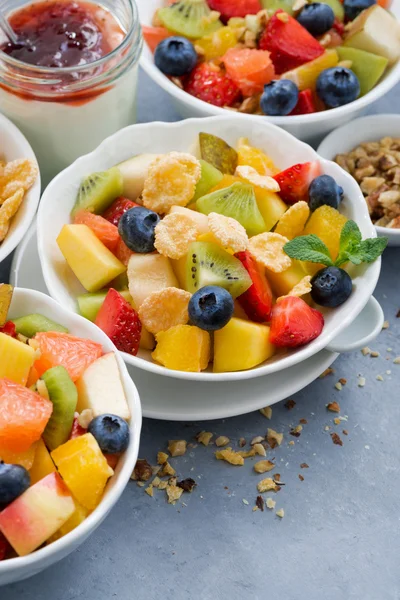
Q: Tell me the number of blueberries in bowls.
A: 11